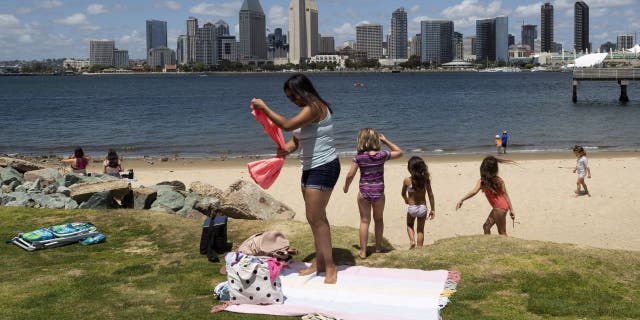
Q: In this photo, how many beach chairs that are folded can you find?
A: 1